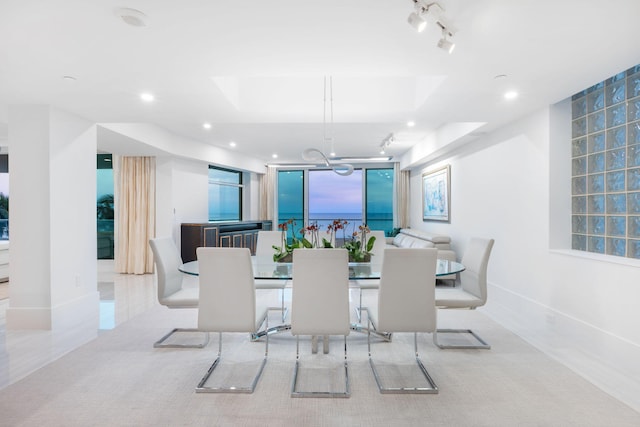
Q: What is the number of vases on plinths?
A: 0